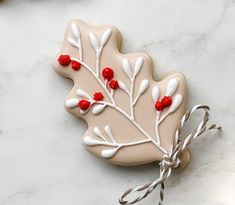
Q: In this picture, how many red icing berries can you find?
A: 8